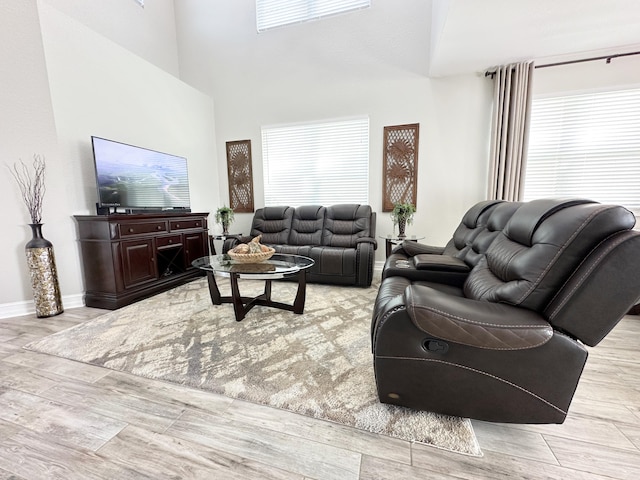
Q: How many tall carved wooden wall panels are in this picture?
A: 2